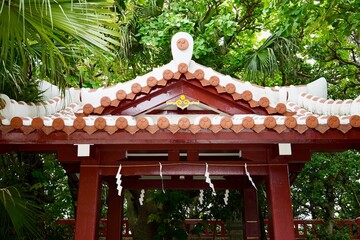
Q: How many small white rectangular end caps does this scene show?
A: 2